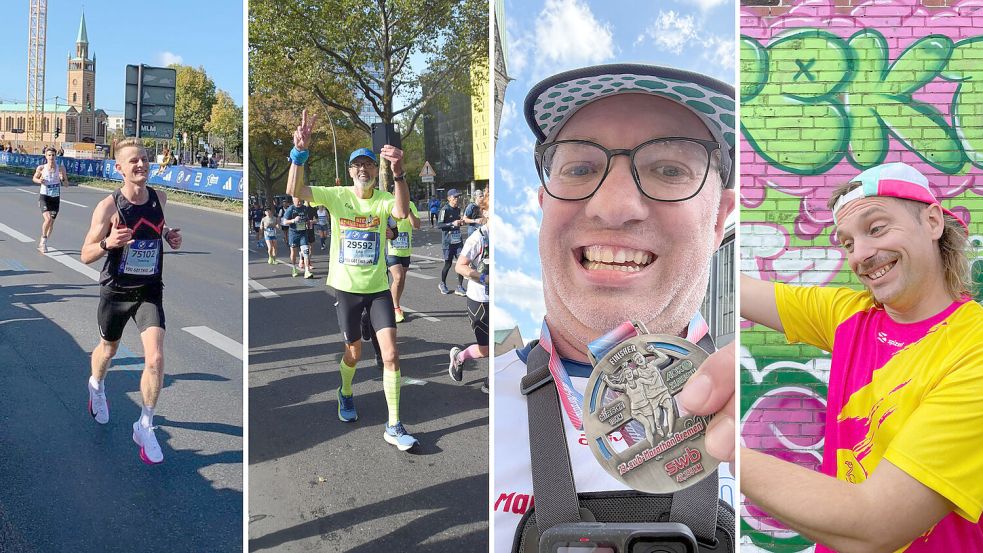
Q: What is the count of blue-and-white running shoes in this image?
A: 2